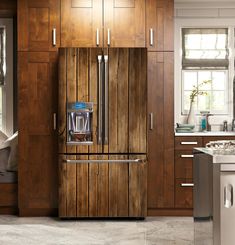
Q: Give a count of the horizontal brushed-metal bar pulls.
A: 4